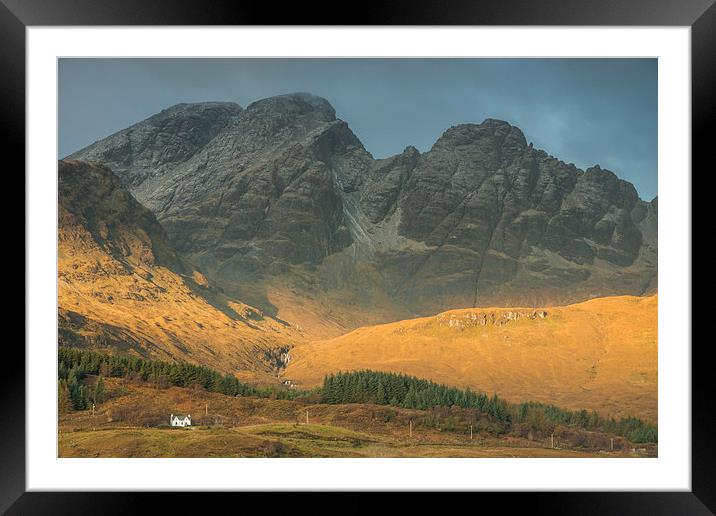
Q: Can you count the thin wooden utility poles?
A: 7